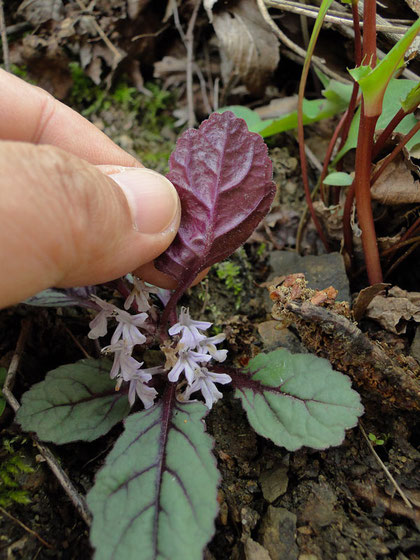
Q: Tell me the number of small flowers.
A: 9